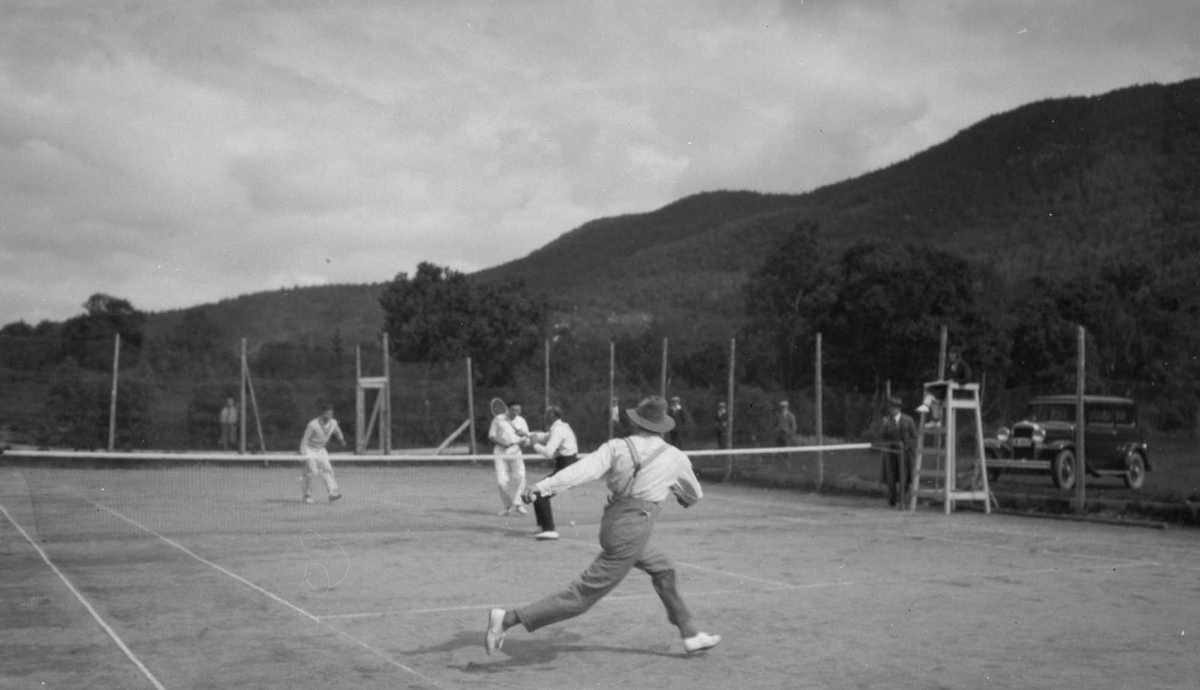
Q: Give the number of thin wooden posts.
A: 12